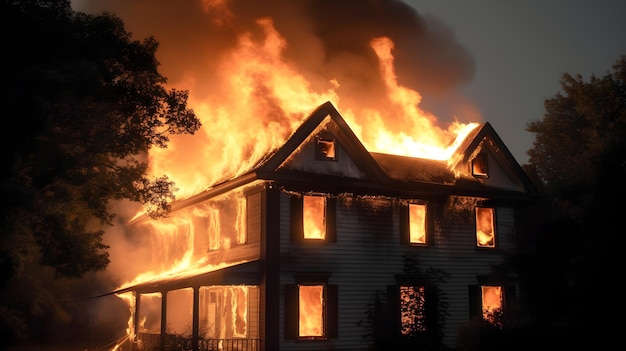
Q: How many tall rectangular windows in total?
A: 6